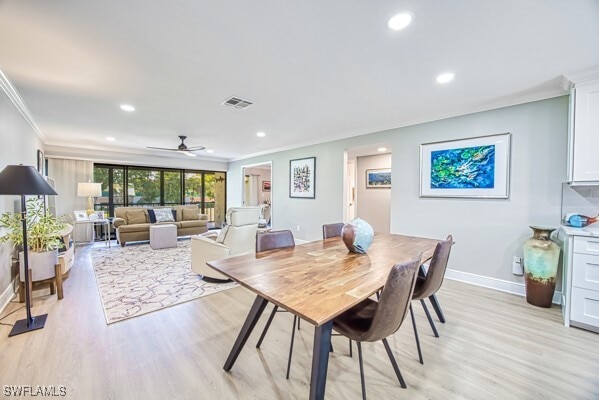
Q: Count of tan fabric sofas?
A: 1